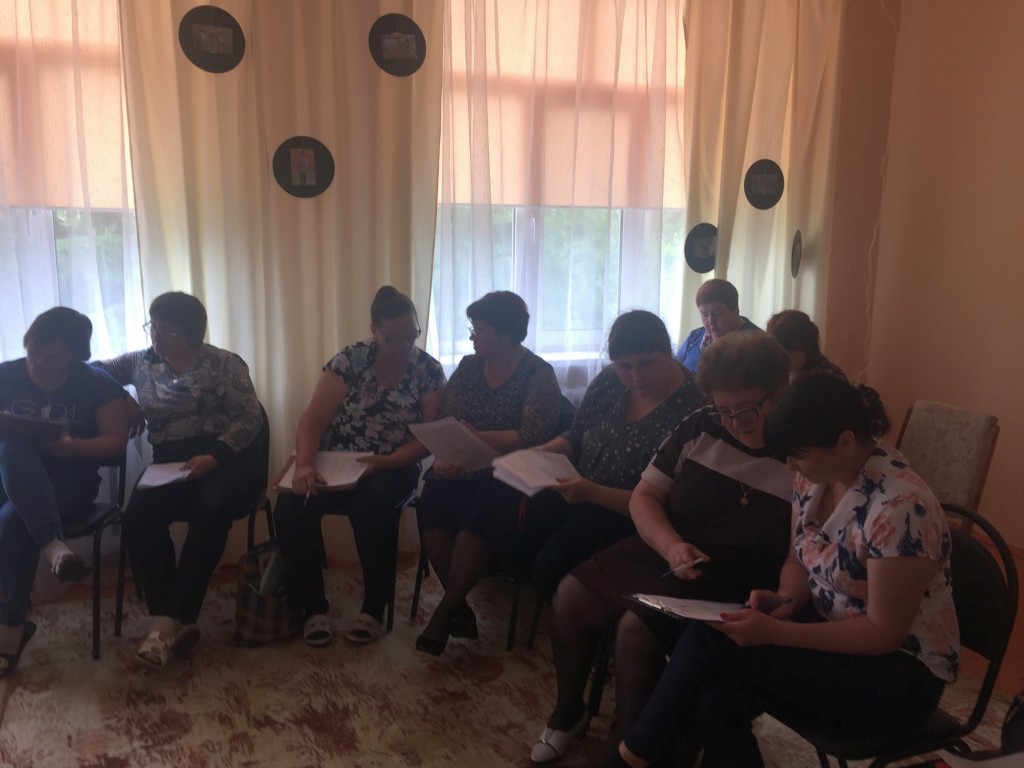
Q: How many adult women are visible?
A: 9